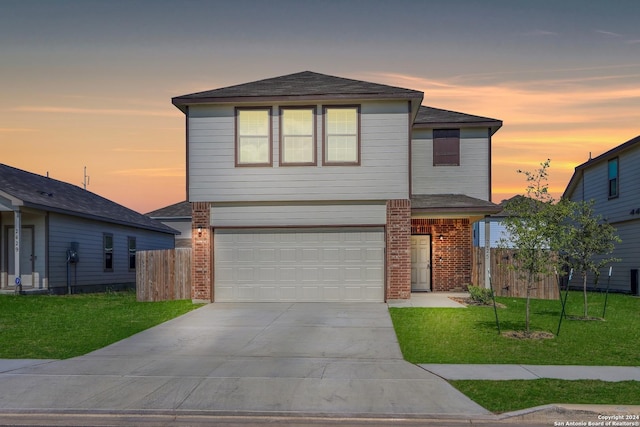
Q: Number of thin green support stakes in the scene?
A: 4